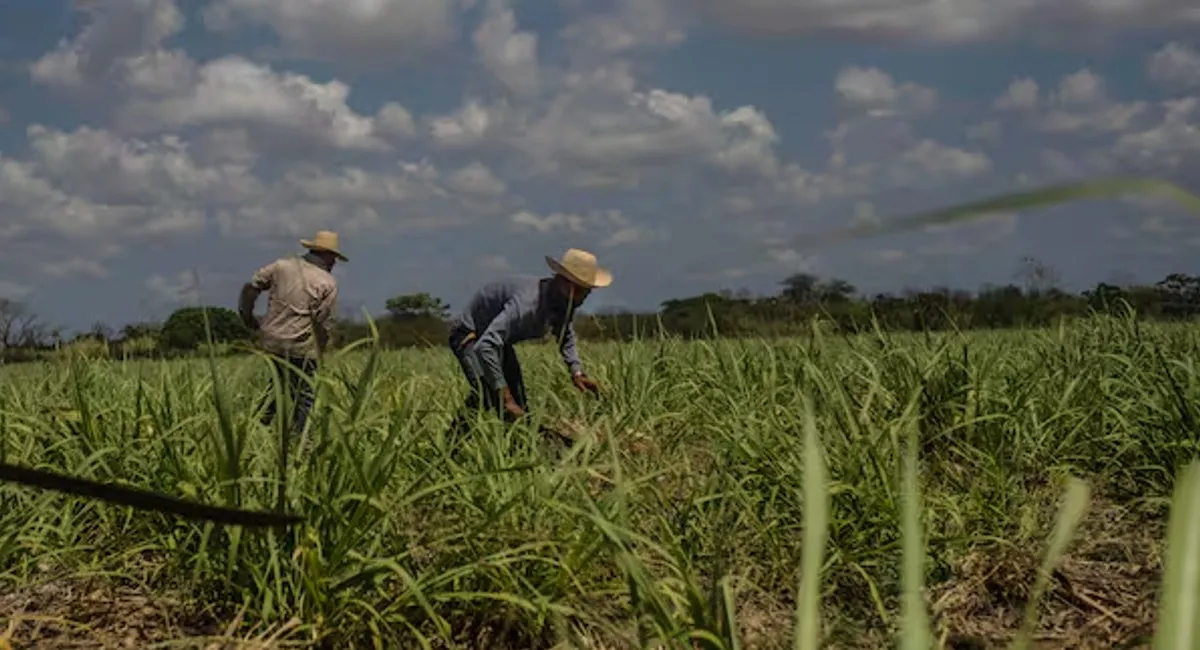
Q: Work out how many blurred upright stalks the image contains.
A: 4